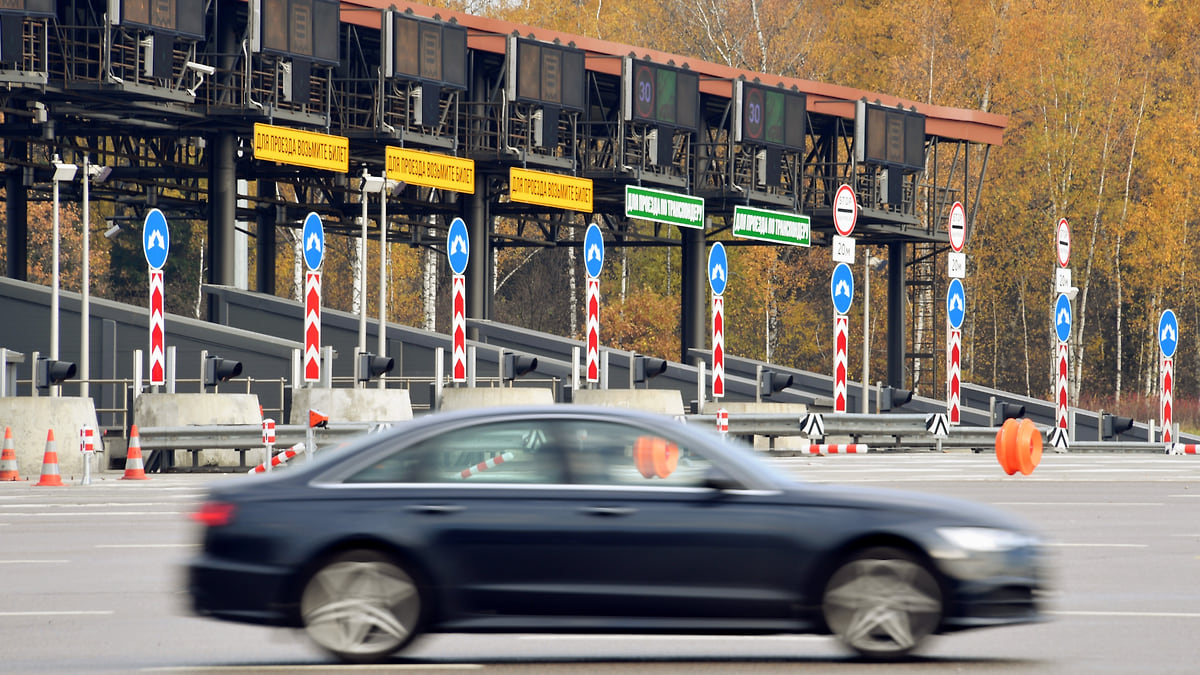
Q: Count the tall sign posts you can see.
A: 9